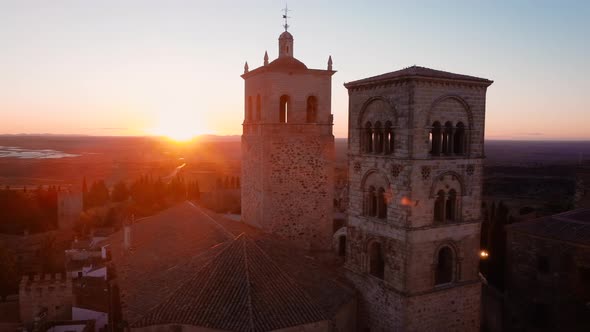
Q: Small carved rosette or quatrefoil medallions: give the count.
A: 4